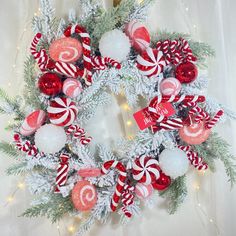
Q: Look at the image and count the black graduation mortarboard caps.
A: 0